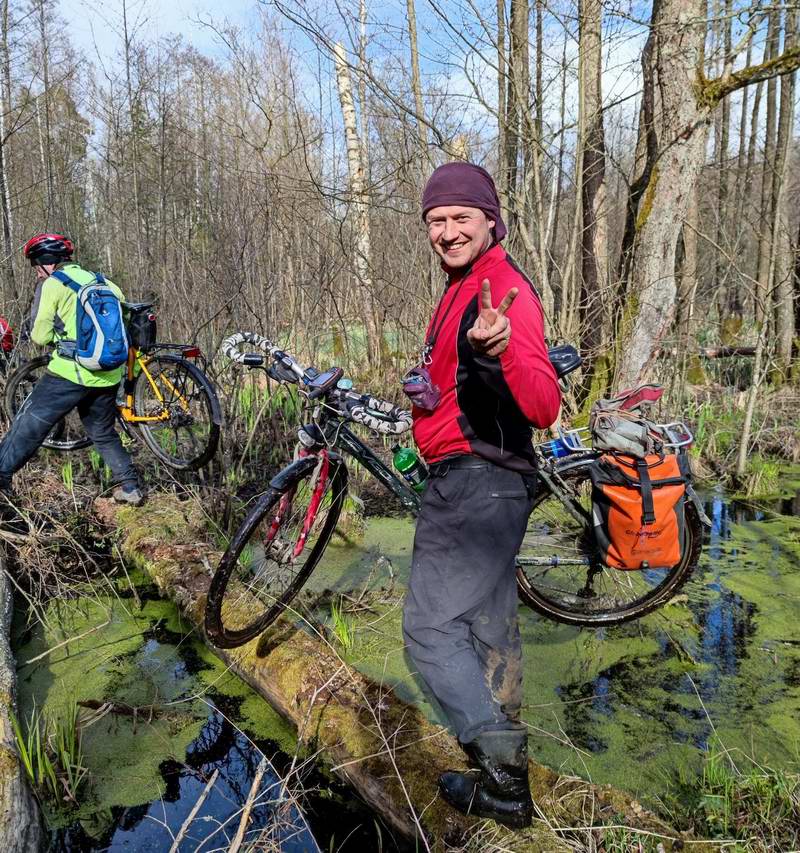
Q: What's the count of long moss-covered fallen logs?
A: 1